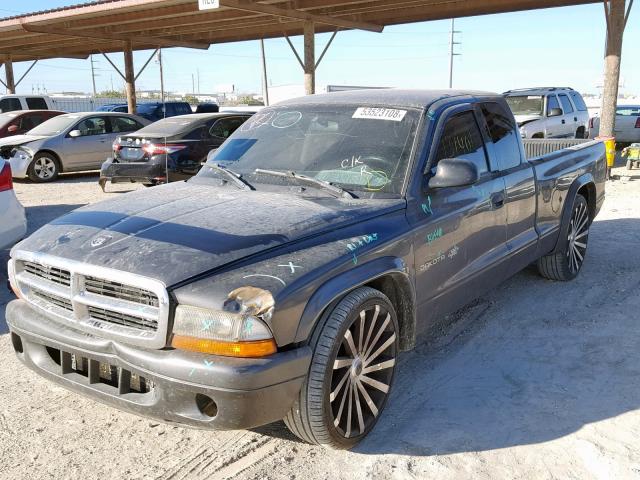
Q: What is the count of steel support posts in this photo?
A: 4